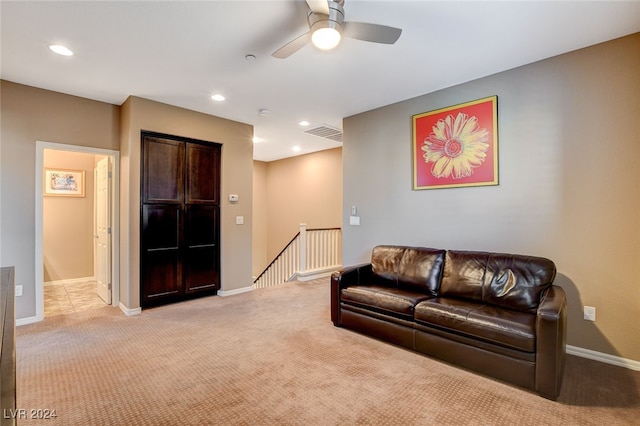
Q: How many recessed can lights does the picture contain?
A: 5